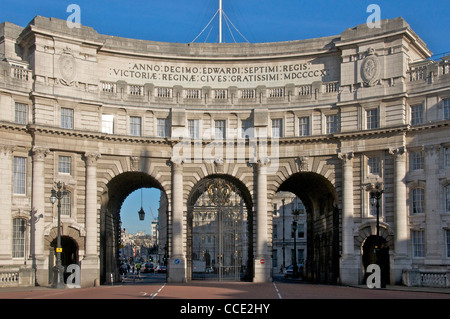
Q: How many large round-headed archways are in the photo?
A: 3